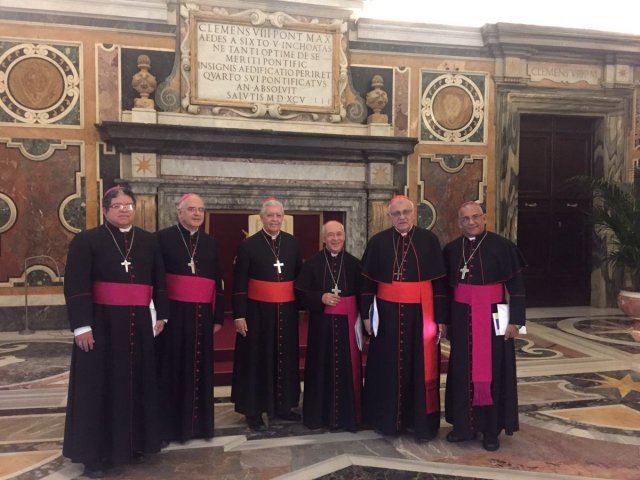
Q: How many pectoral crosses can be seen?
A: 6